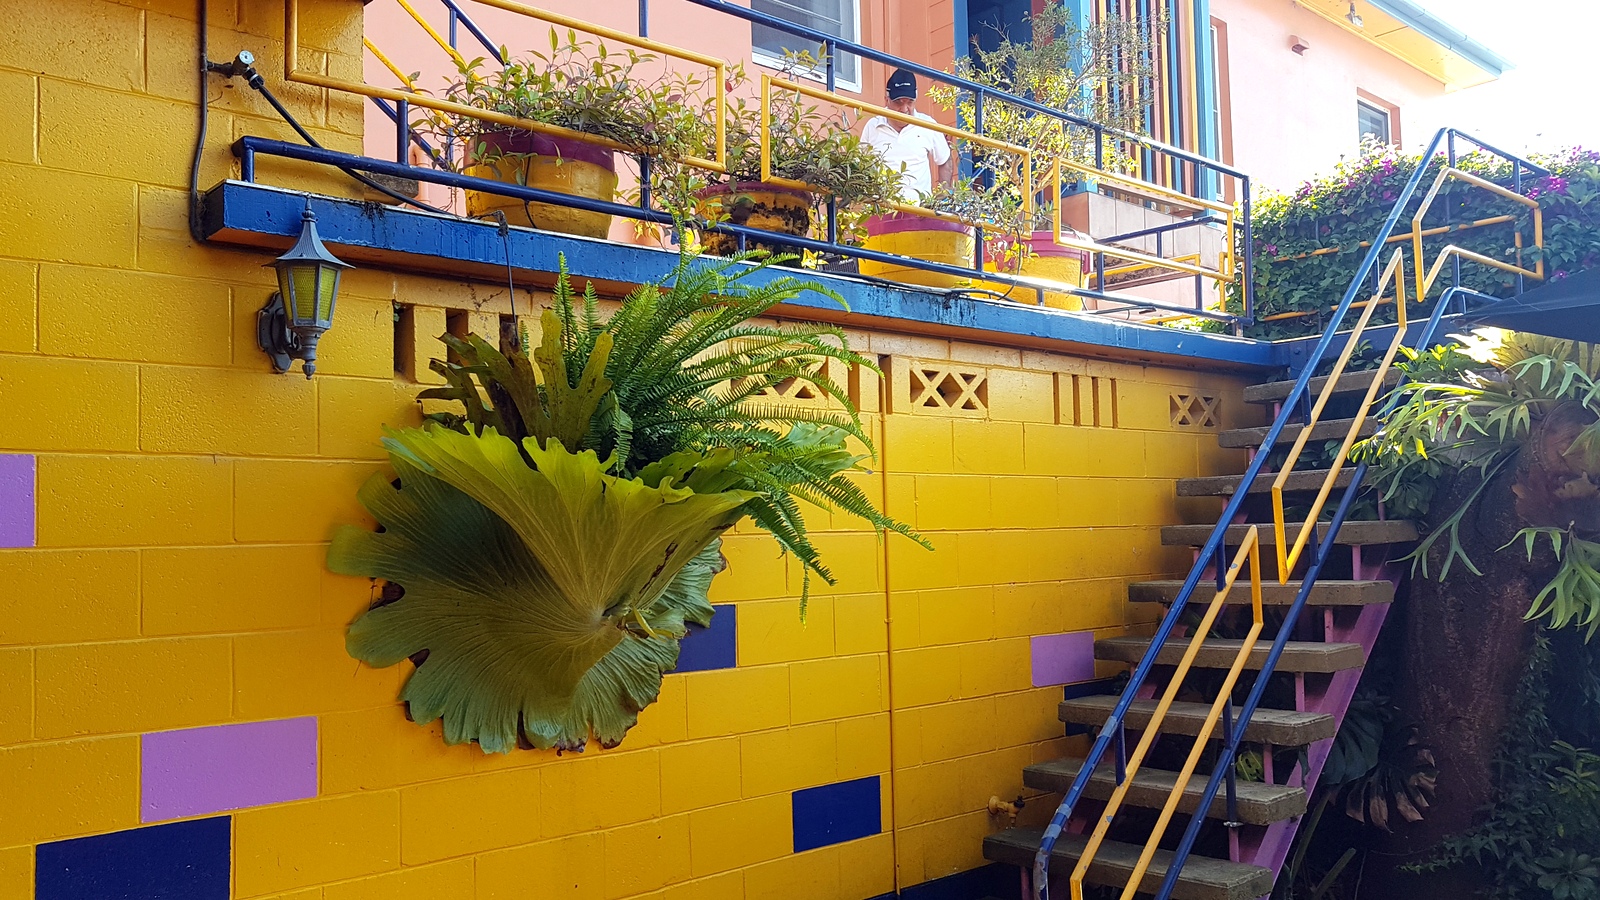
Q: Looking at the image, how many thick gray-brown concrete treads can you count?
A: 9